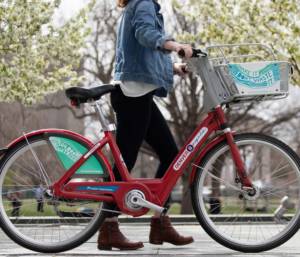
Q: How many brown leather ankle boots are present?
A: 2